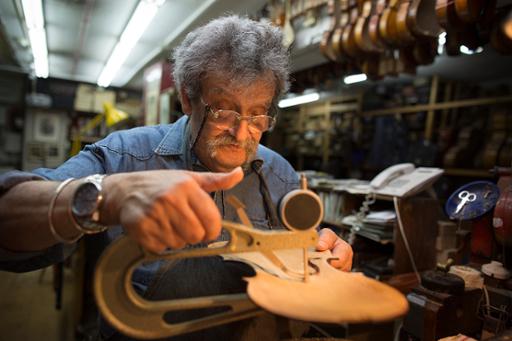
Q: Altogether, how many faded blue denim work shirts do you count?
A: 1